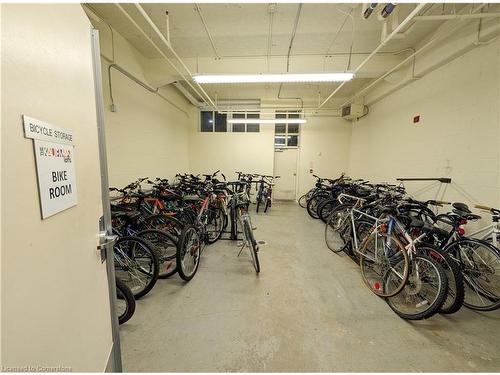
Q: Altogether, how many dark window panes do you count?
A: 8